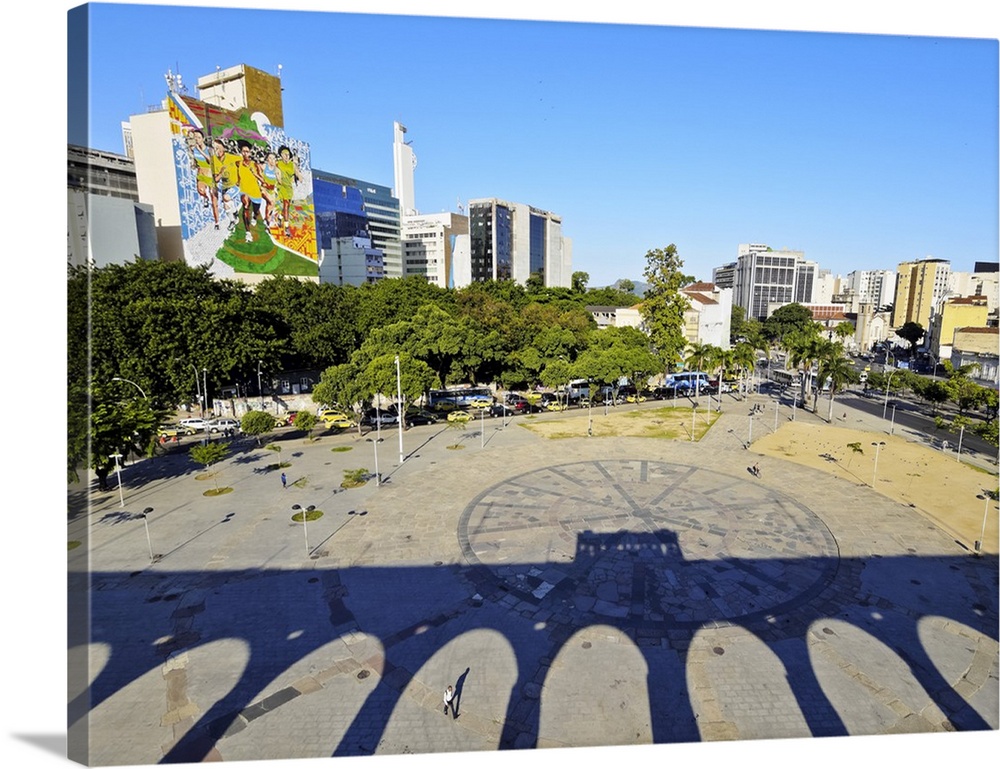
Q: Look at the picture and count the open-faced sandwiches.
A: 0